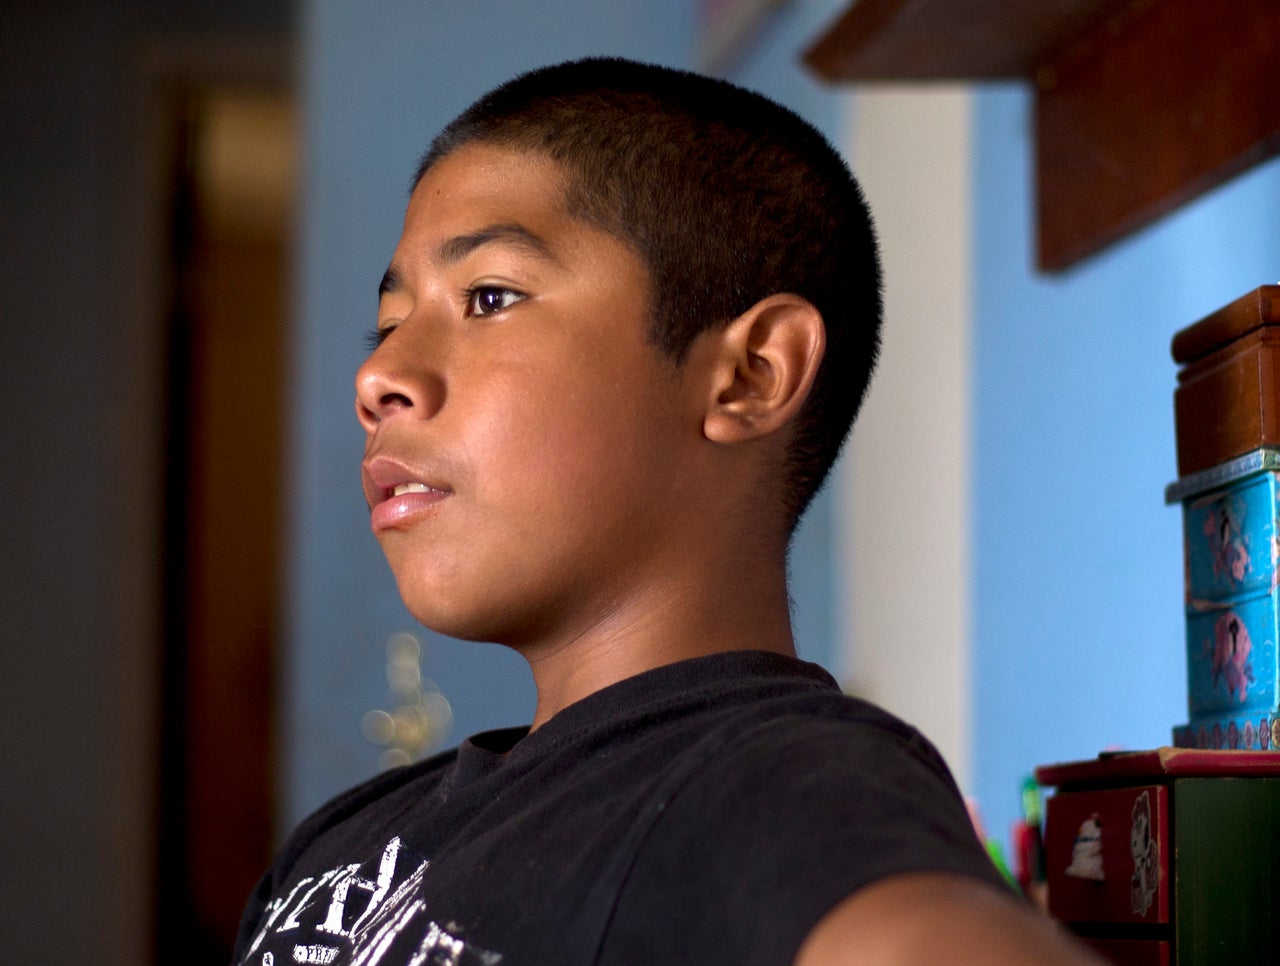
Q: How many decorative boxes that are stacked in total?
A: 3